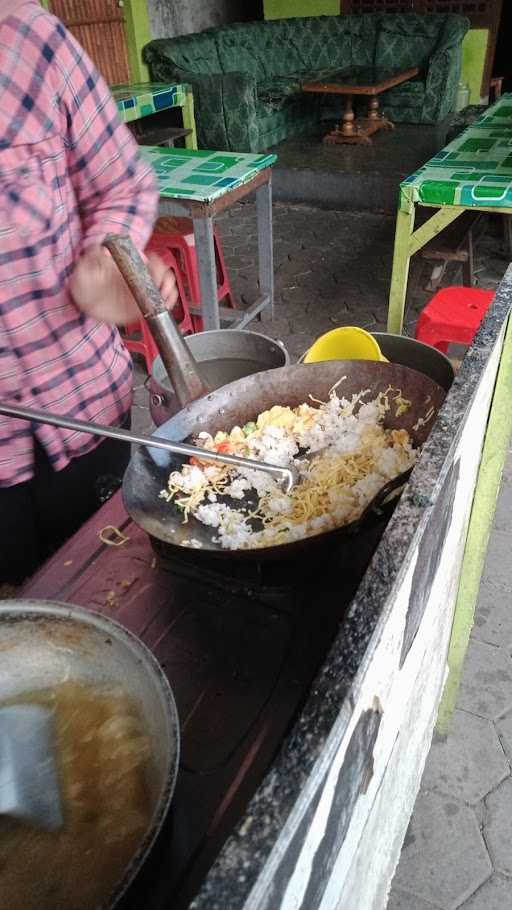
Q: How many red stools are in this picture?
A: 3